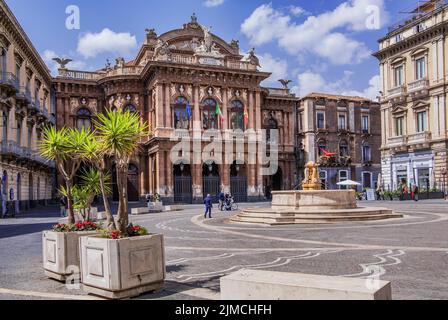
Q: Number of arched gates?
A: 3